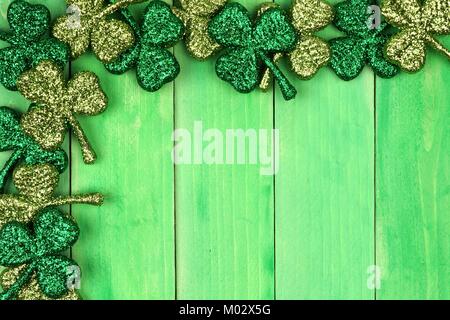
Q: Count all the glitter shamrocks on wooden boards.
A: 13